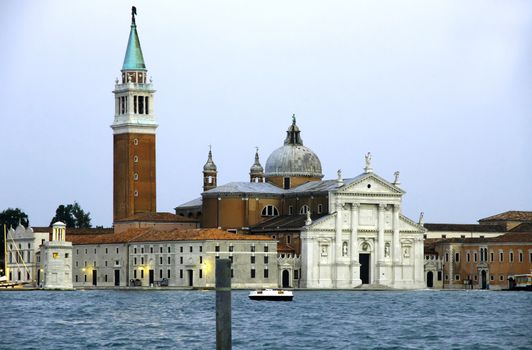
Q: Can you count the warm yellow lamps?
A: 3